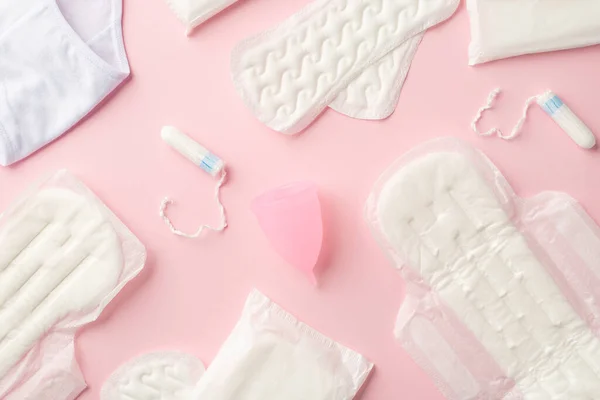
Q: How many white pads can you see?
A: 8